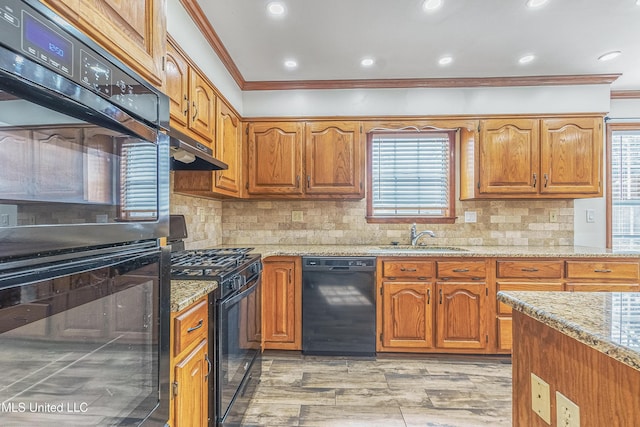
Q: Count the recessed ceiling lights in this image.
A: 8